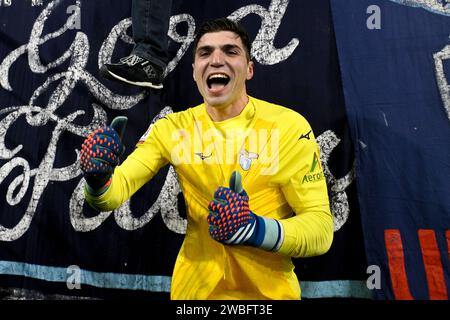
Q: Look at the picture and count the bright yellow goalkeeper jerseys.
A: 1